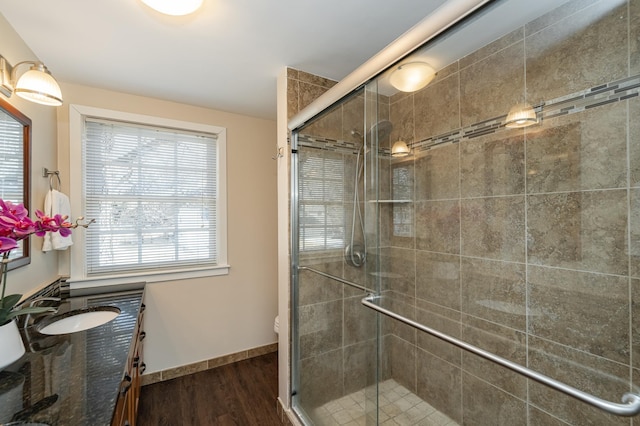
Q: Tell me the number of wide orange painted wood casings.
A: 0